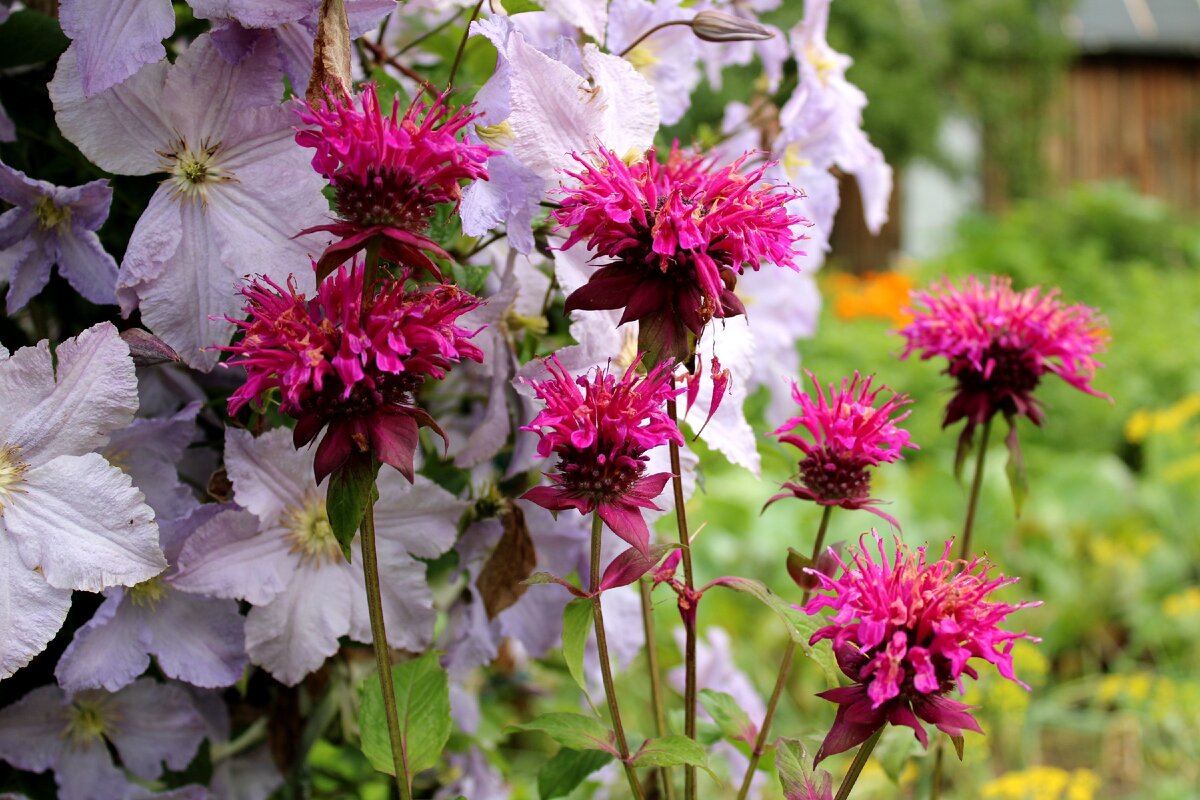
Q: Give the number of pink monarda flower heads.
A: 7